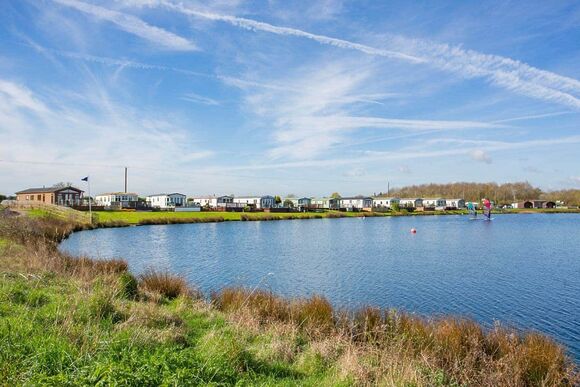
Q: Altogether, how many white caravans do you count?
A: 11